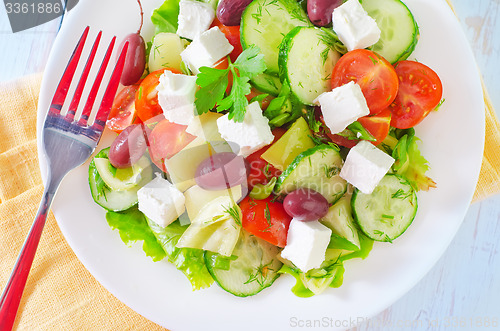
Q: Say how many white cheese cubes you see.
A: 9